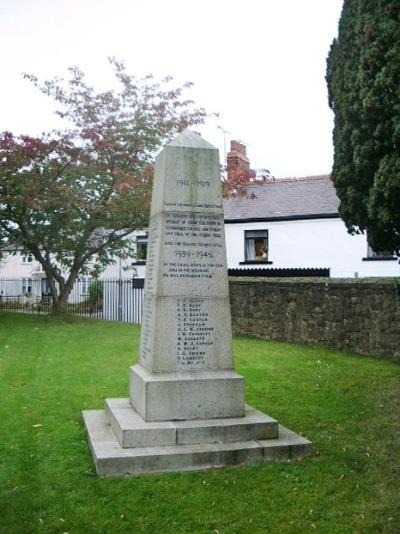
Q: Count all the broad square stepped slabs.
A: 2